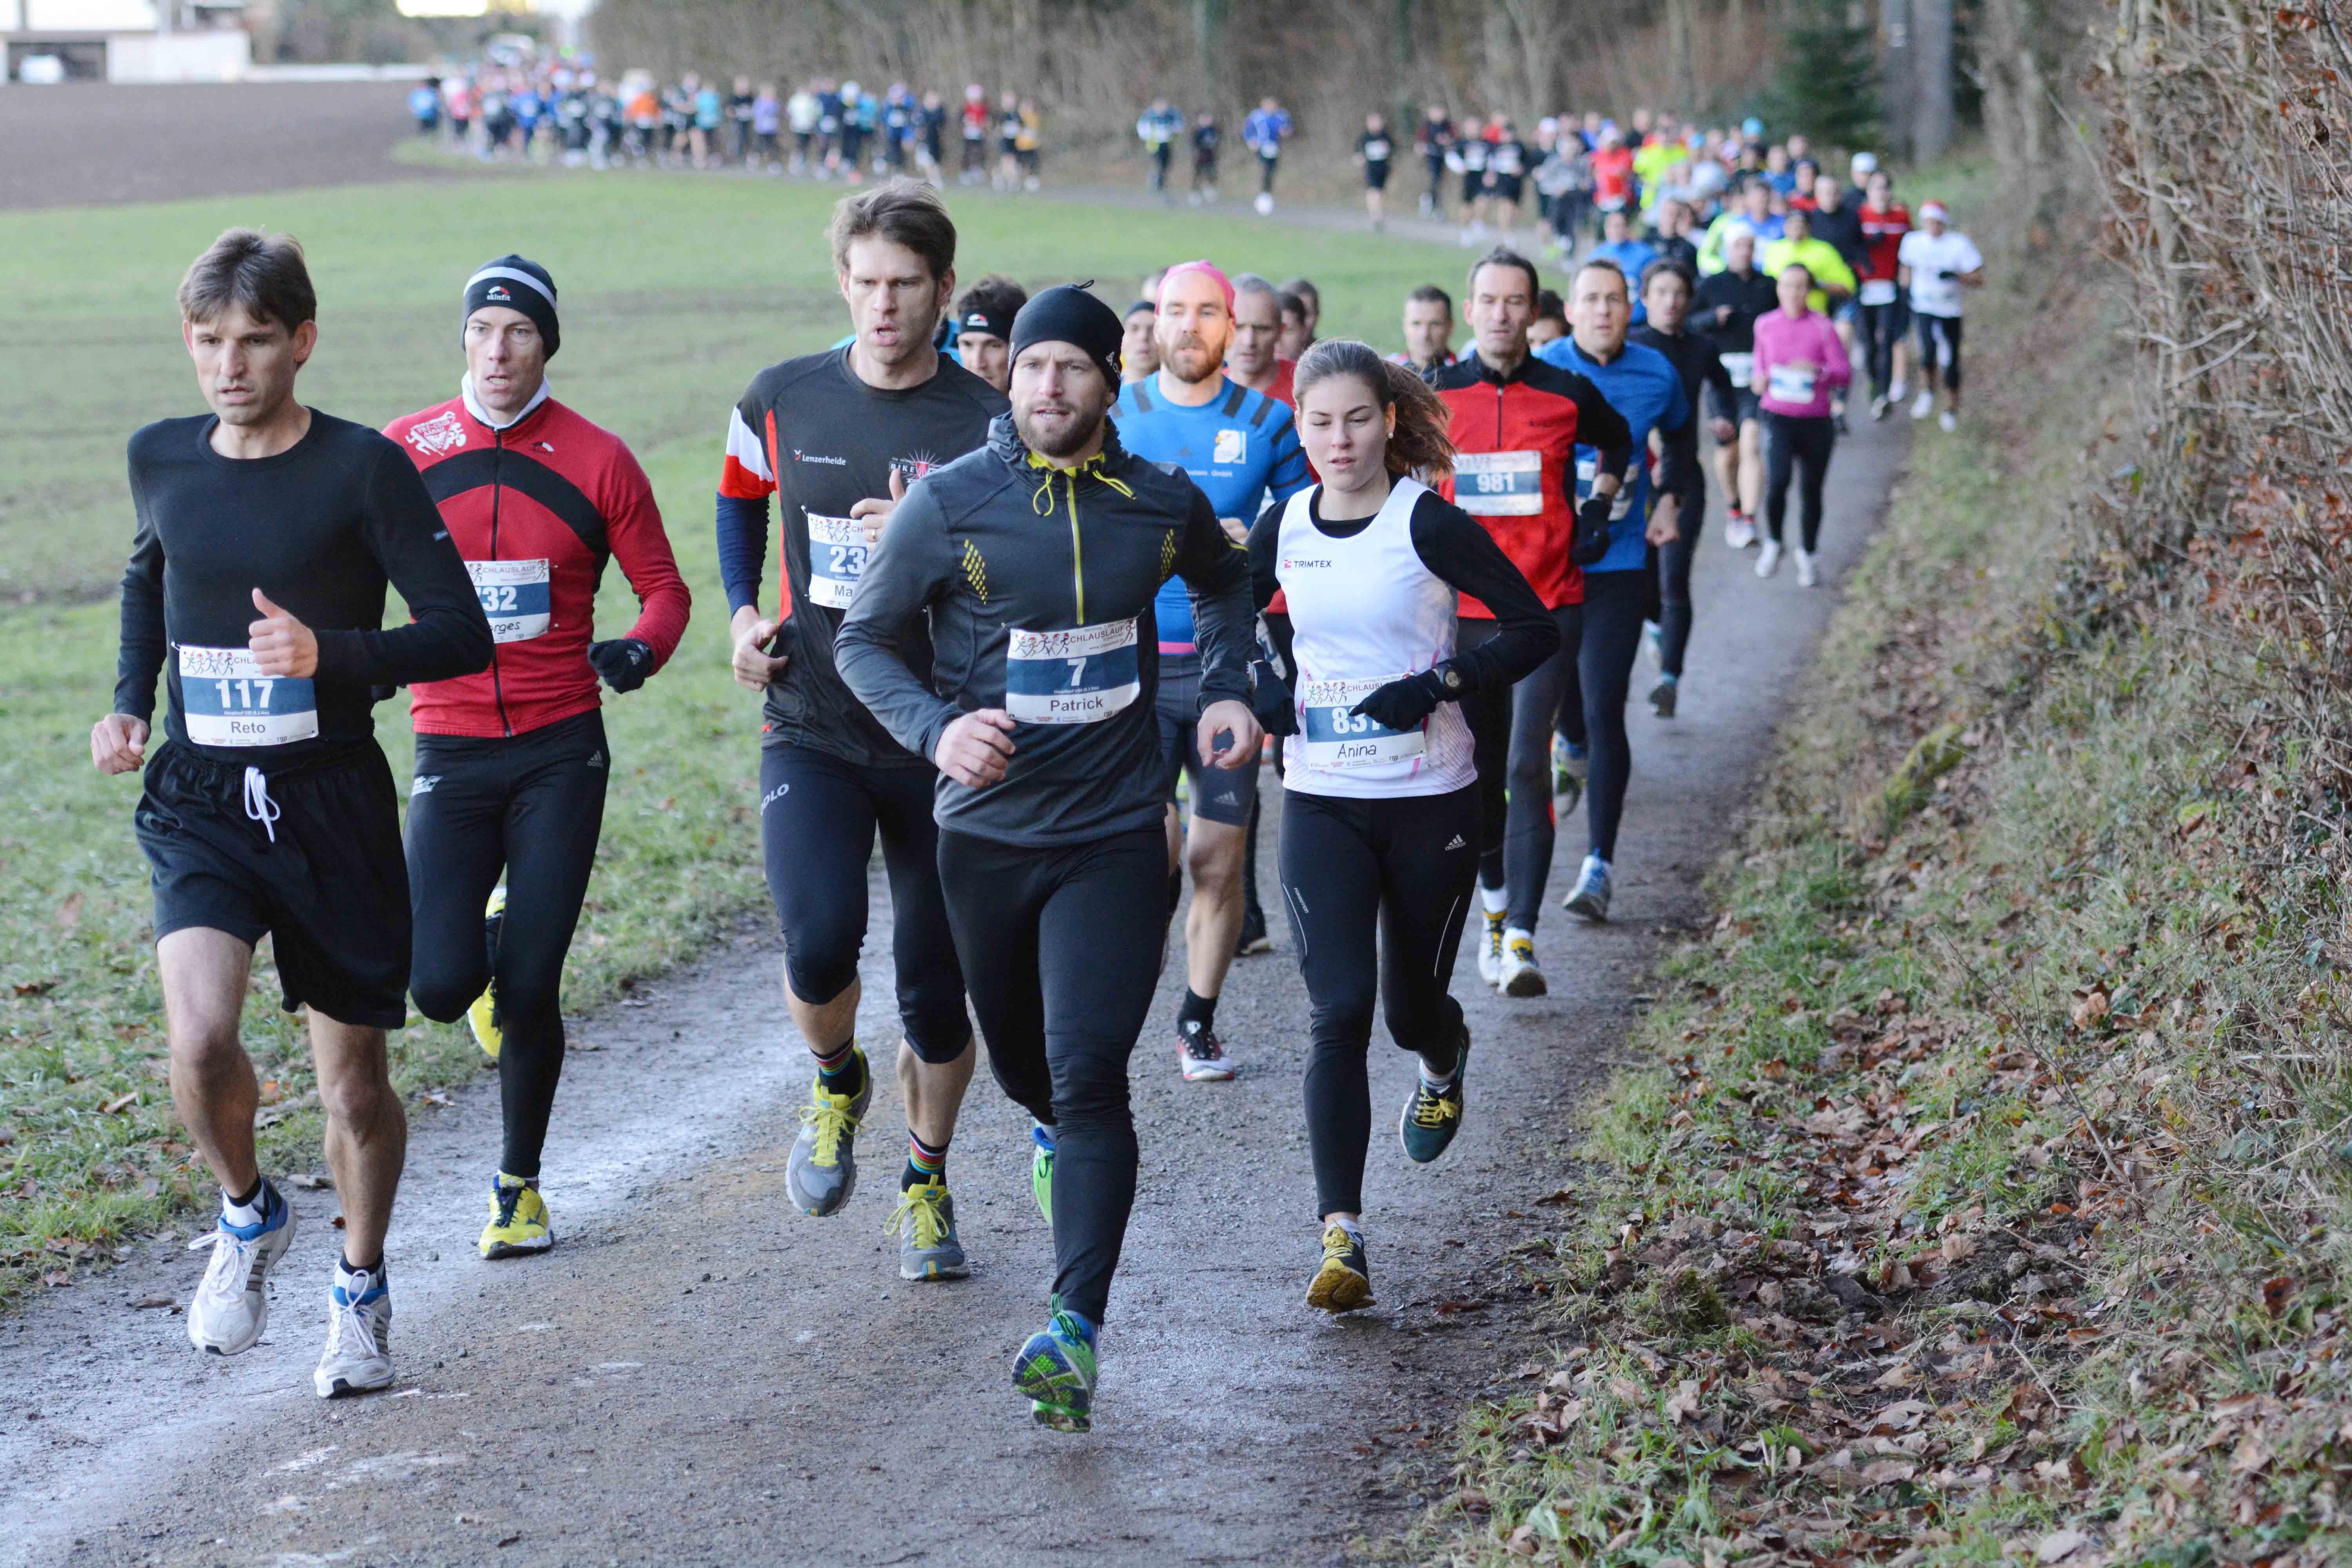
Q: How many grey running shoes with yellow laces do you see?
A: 2